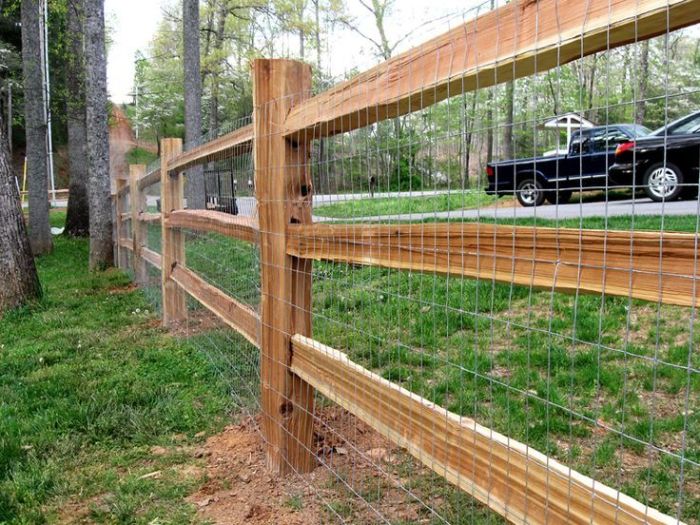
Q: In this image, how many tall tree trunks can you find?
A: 5